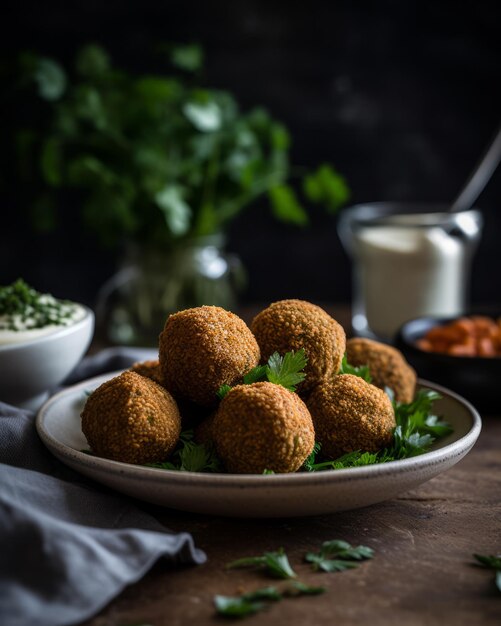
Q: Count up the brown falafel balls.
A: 7